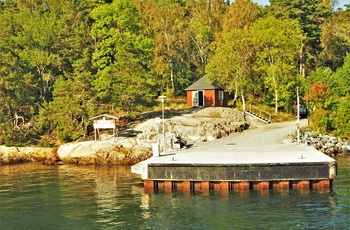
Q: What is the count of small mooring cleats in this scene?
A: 2